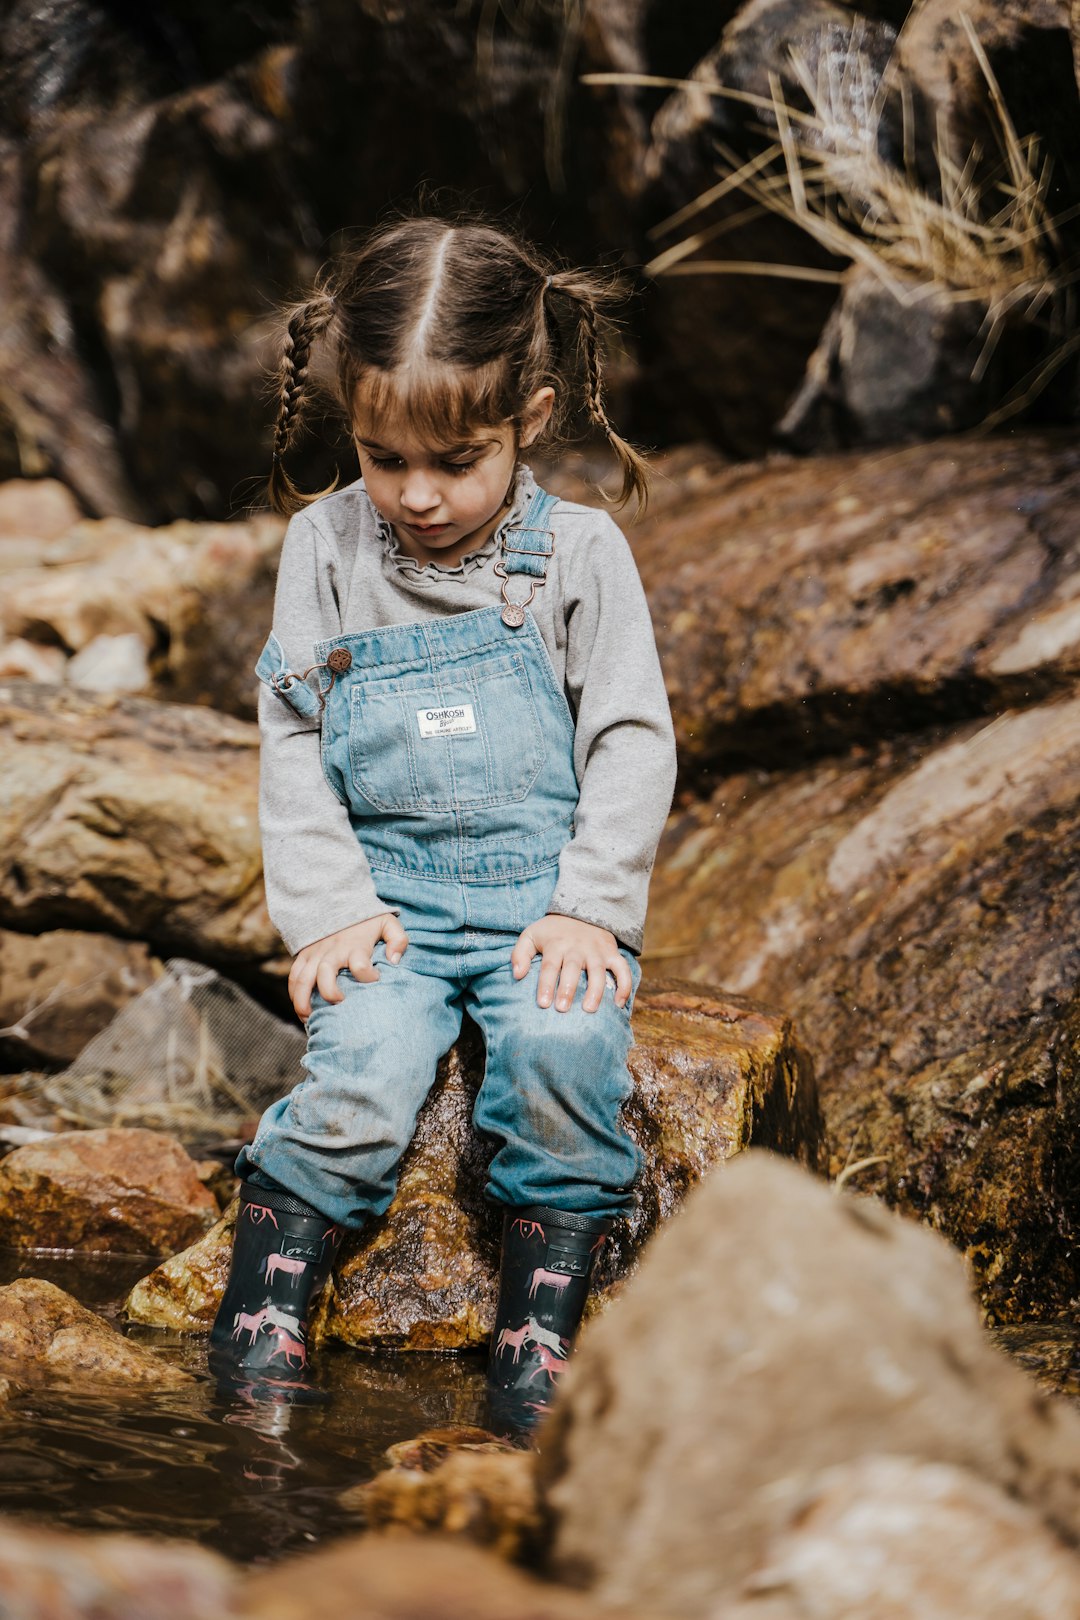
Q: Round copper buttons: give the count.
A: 2